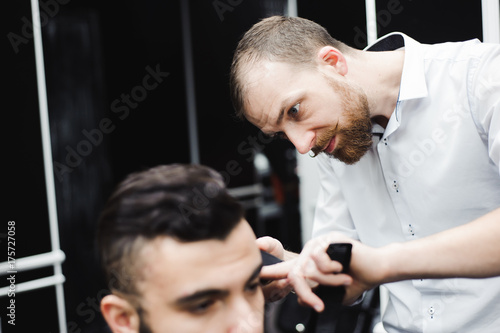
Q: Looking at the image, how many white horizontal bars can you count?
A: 2